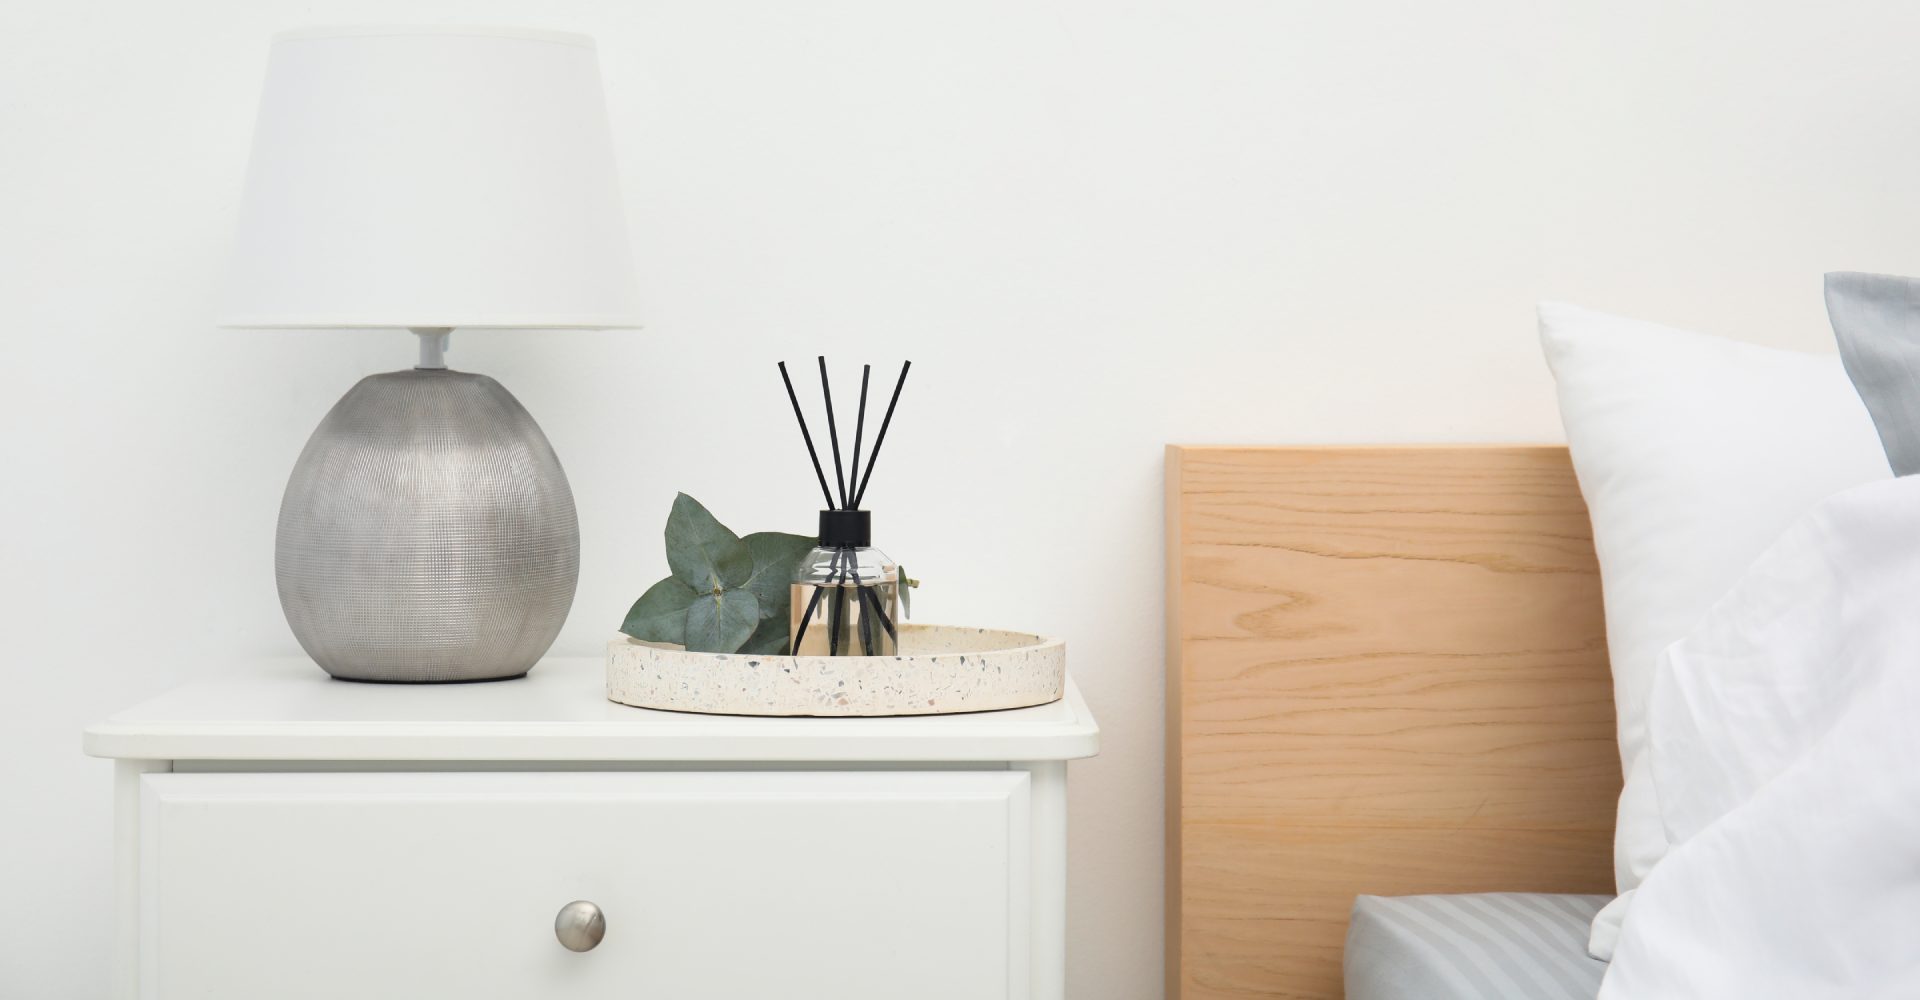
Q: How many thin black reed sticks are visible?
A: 4